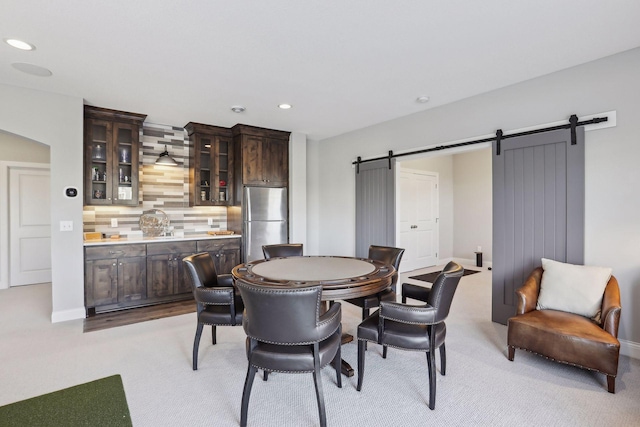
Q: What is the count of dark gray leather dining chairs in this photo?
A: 5